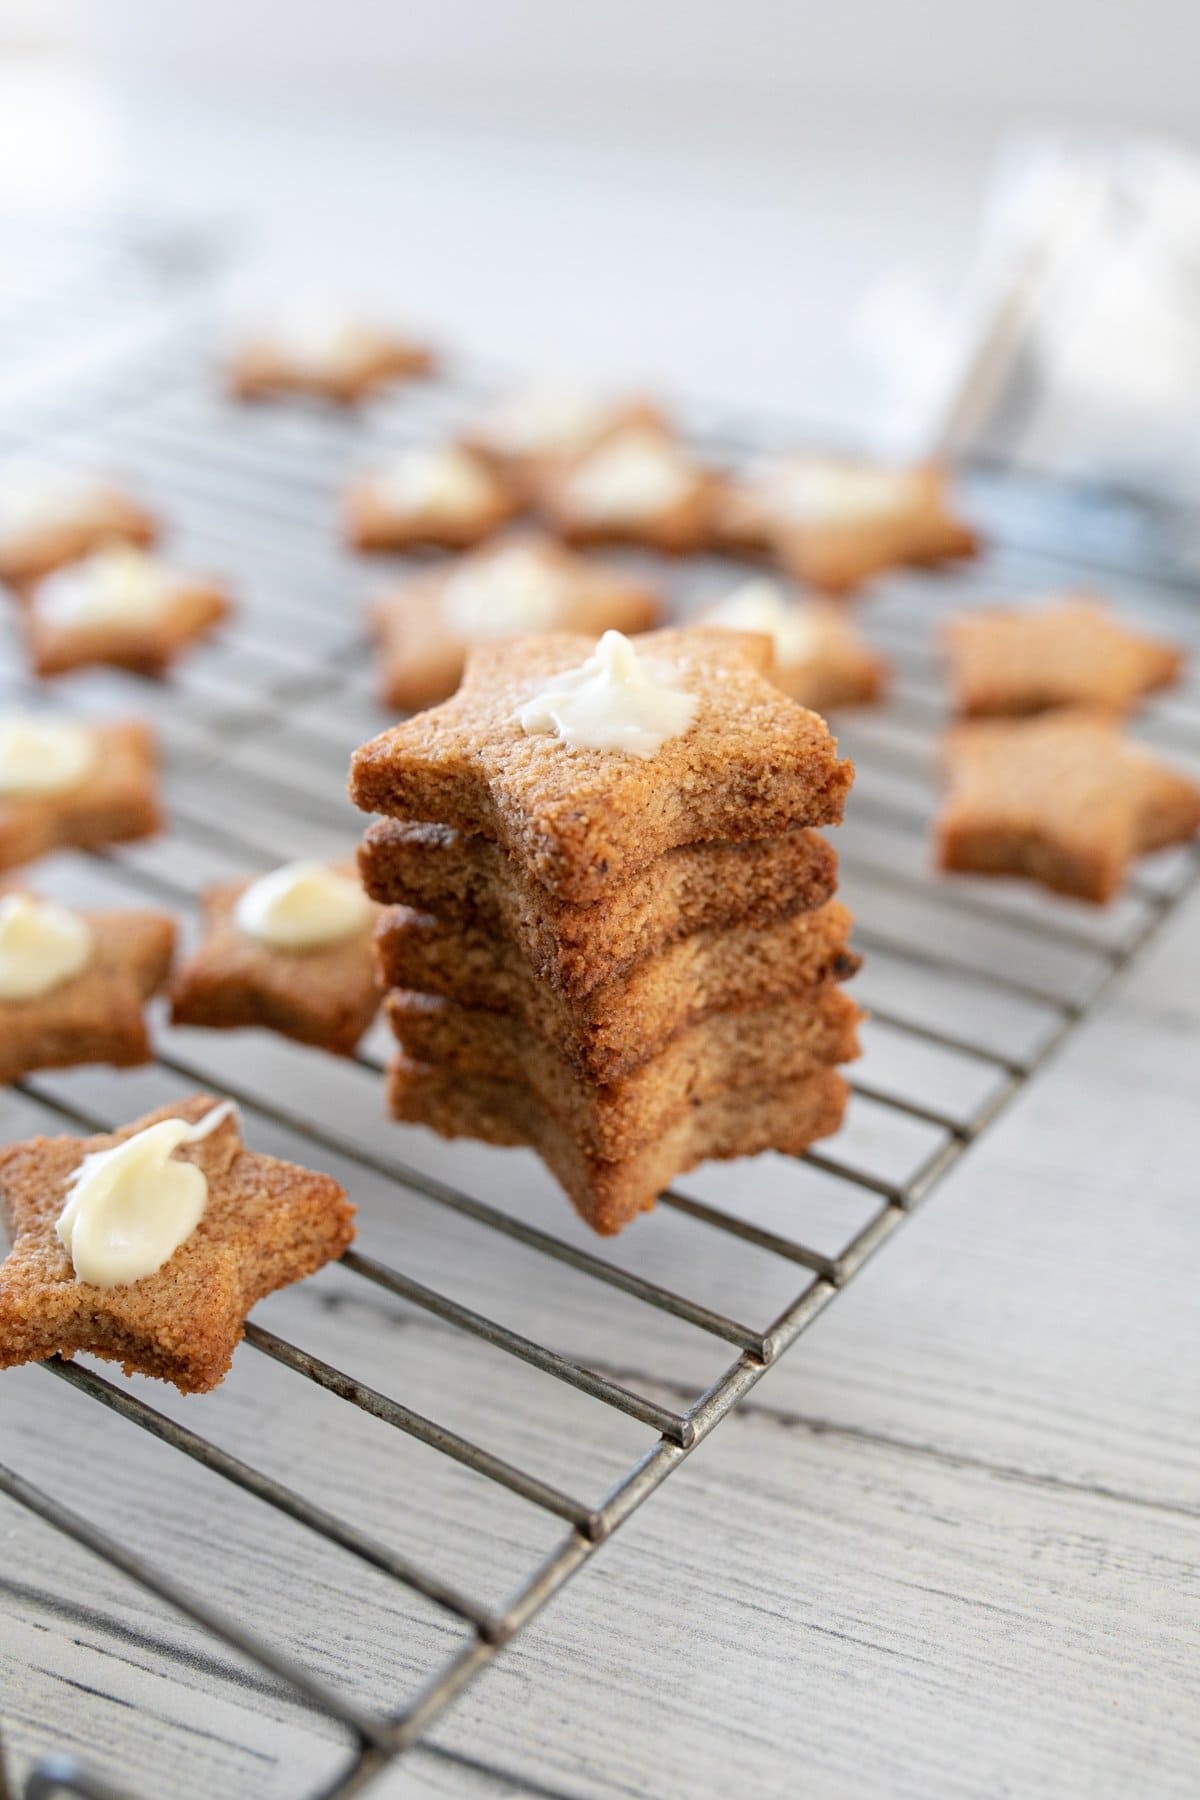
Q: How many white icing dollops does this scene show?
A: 14